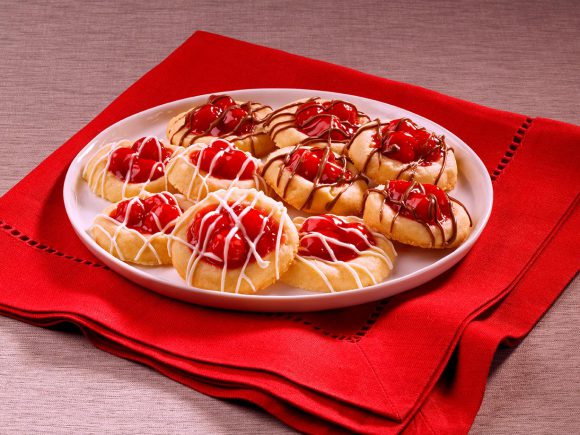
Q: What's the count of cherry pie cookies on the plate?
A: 10